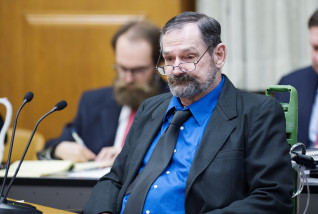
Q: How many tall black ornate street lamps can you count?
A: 0